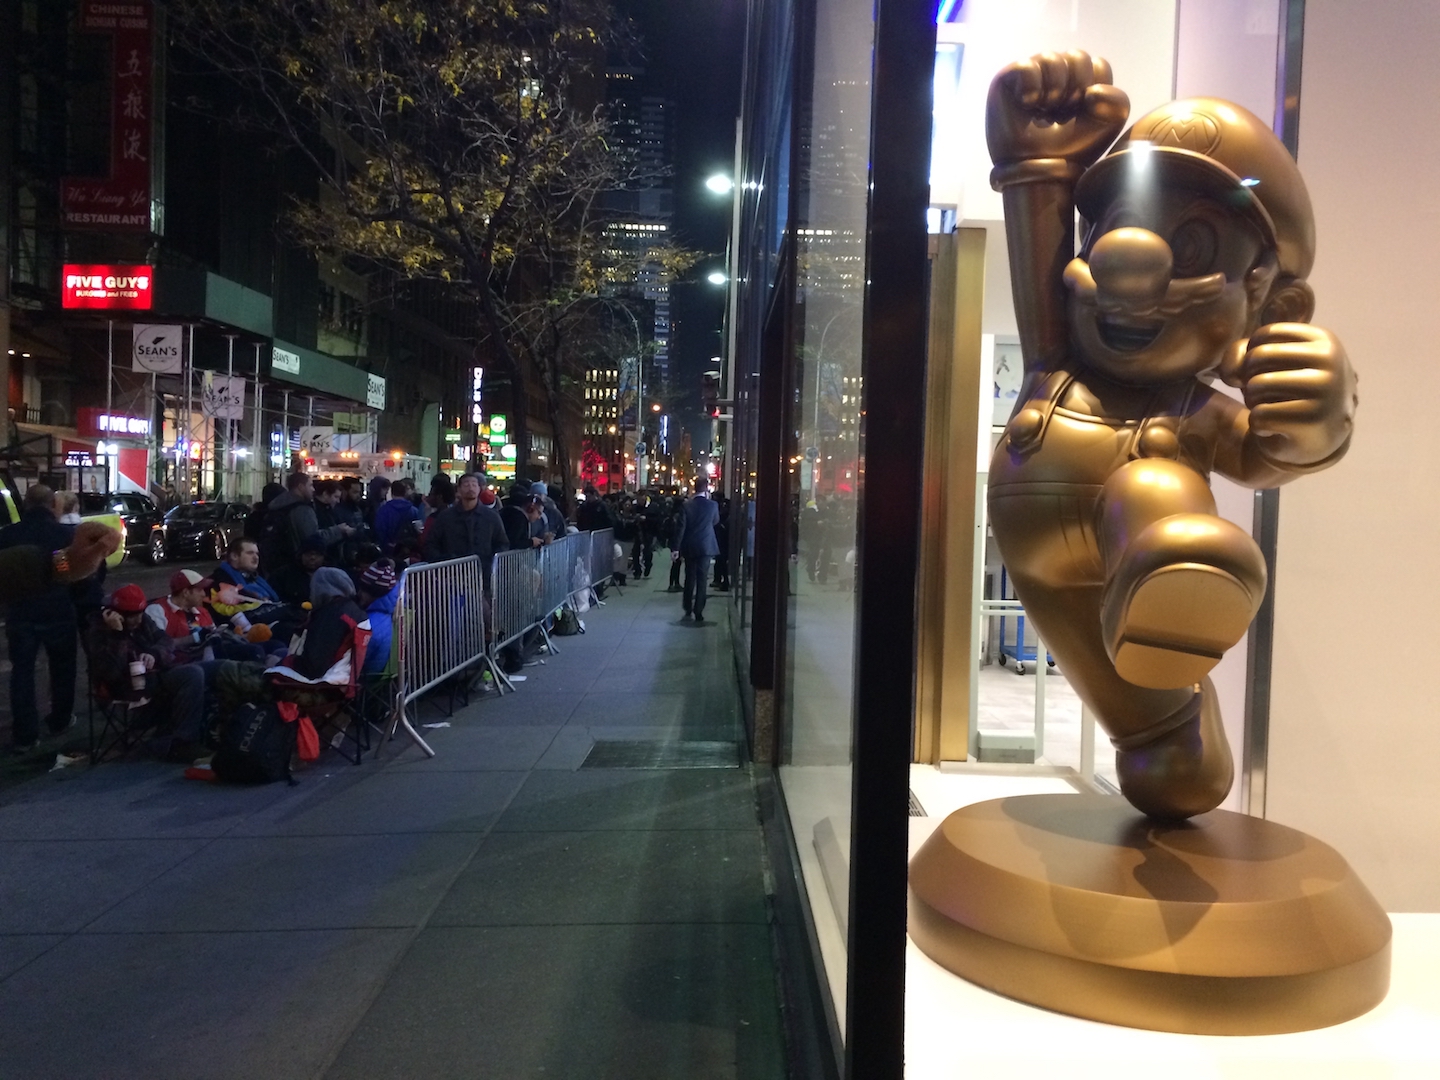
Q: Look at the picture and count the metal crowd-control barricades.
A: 5